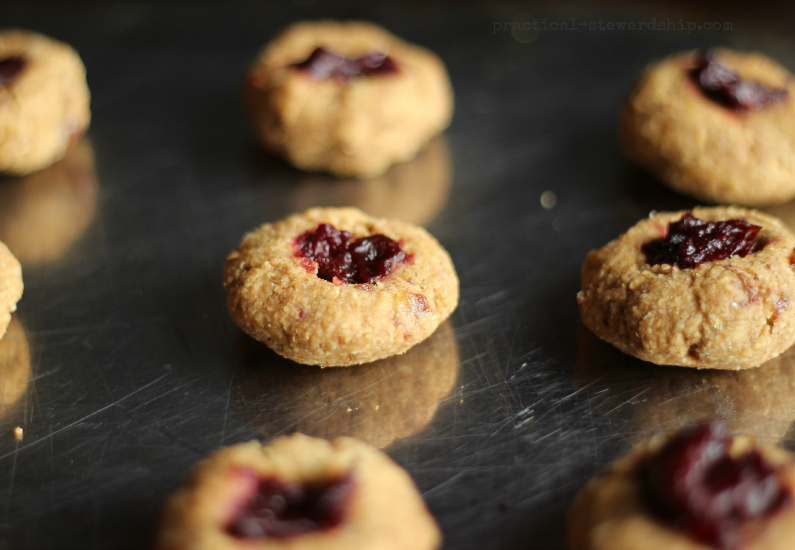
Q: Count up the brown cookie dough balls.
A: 8